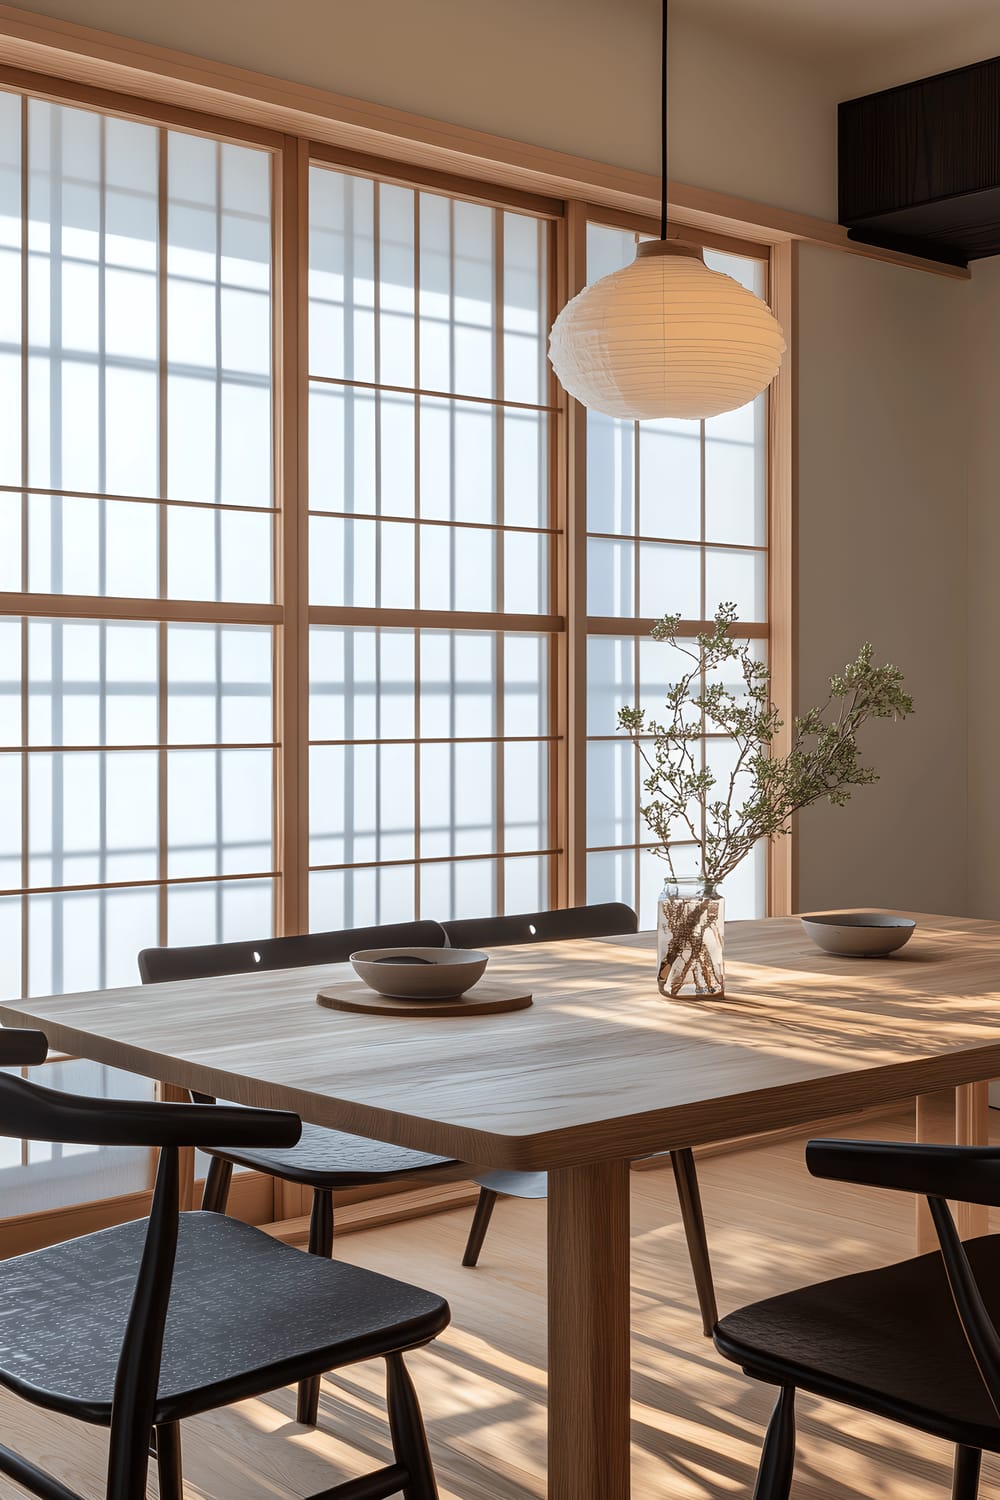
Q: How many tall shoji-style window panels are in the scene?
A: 3